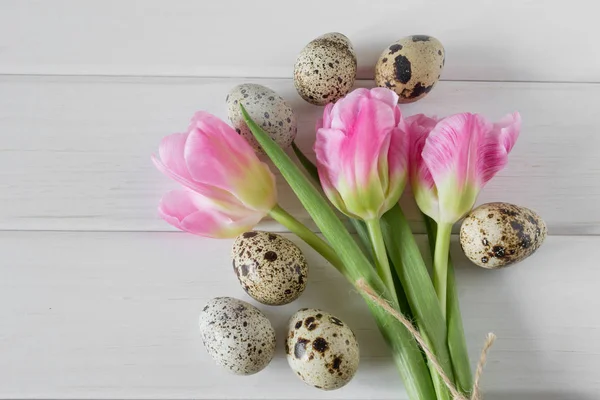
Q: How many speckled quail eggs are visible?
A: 7